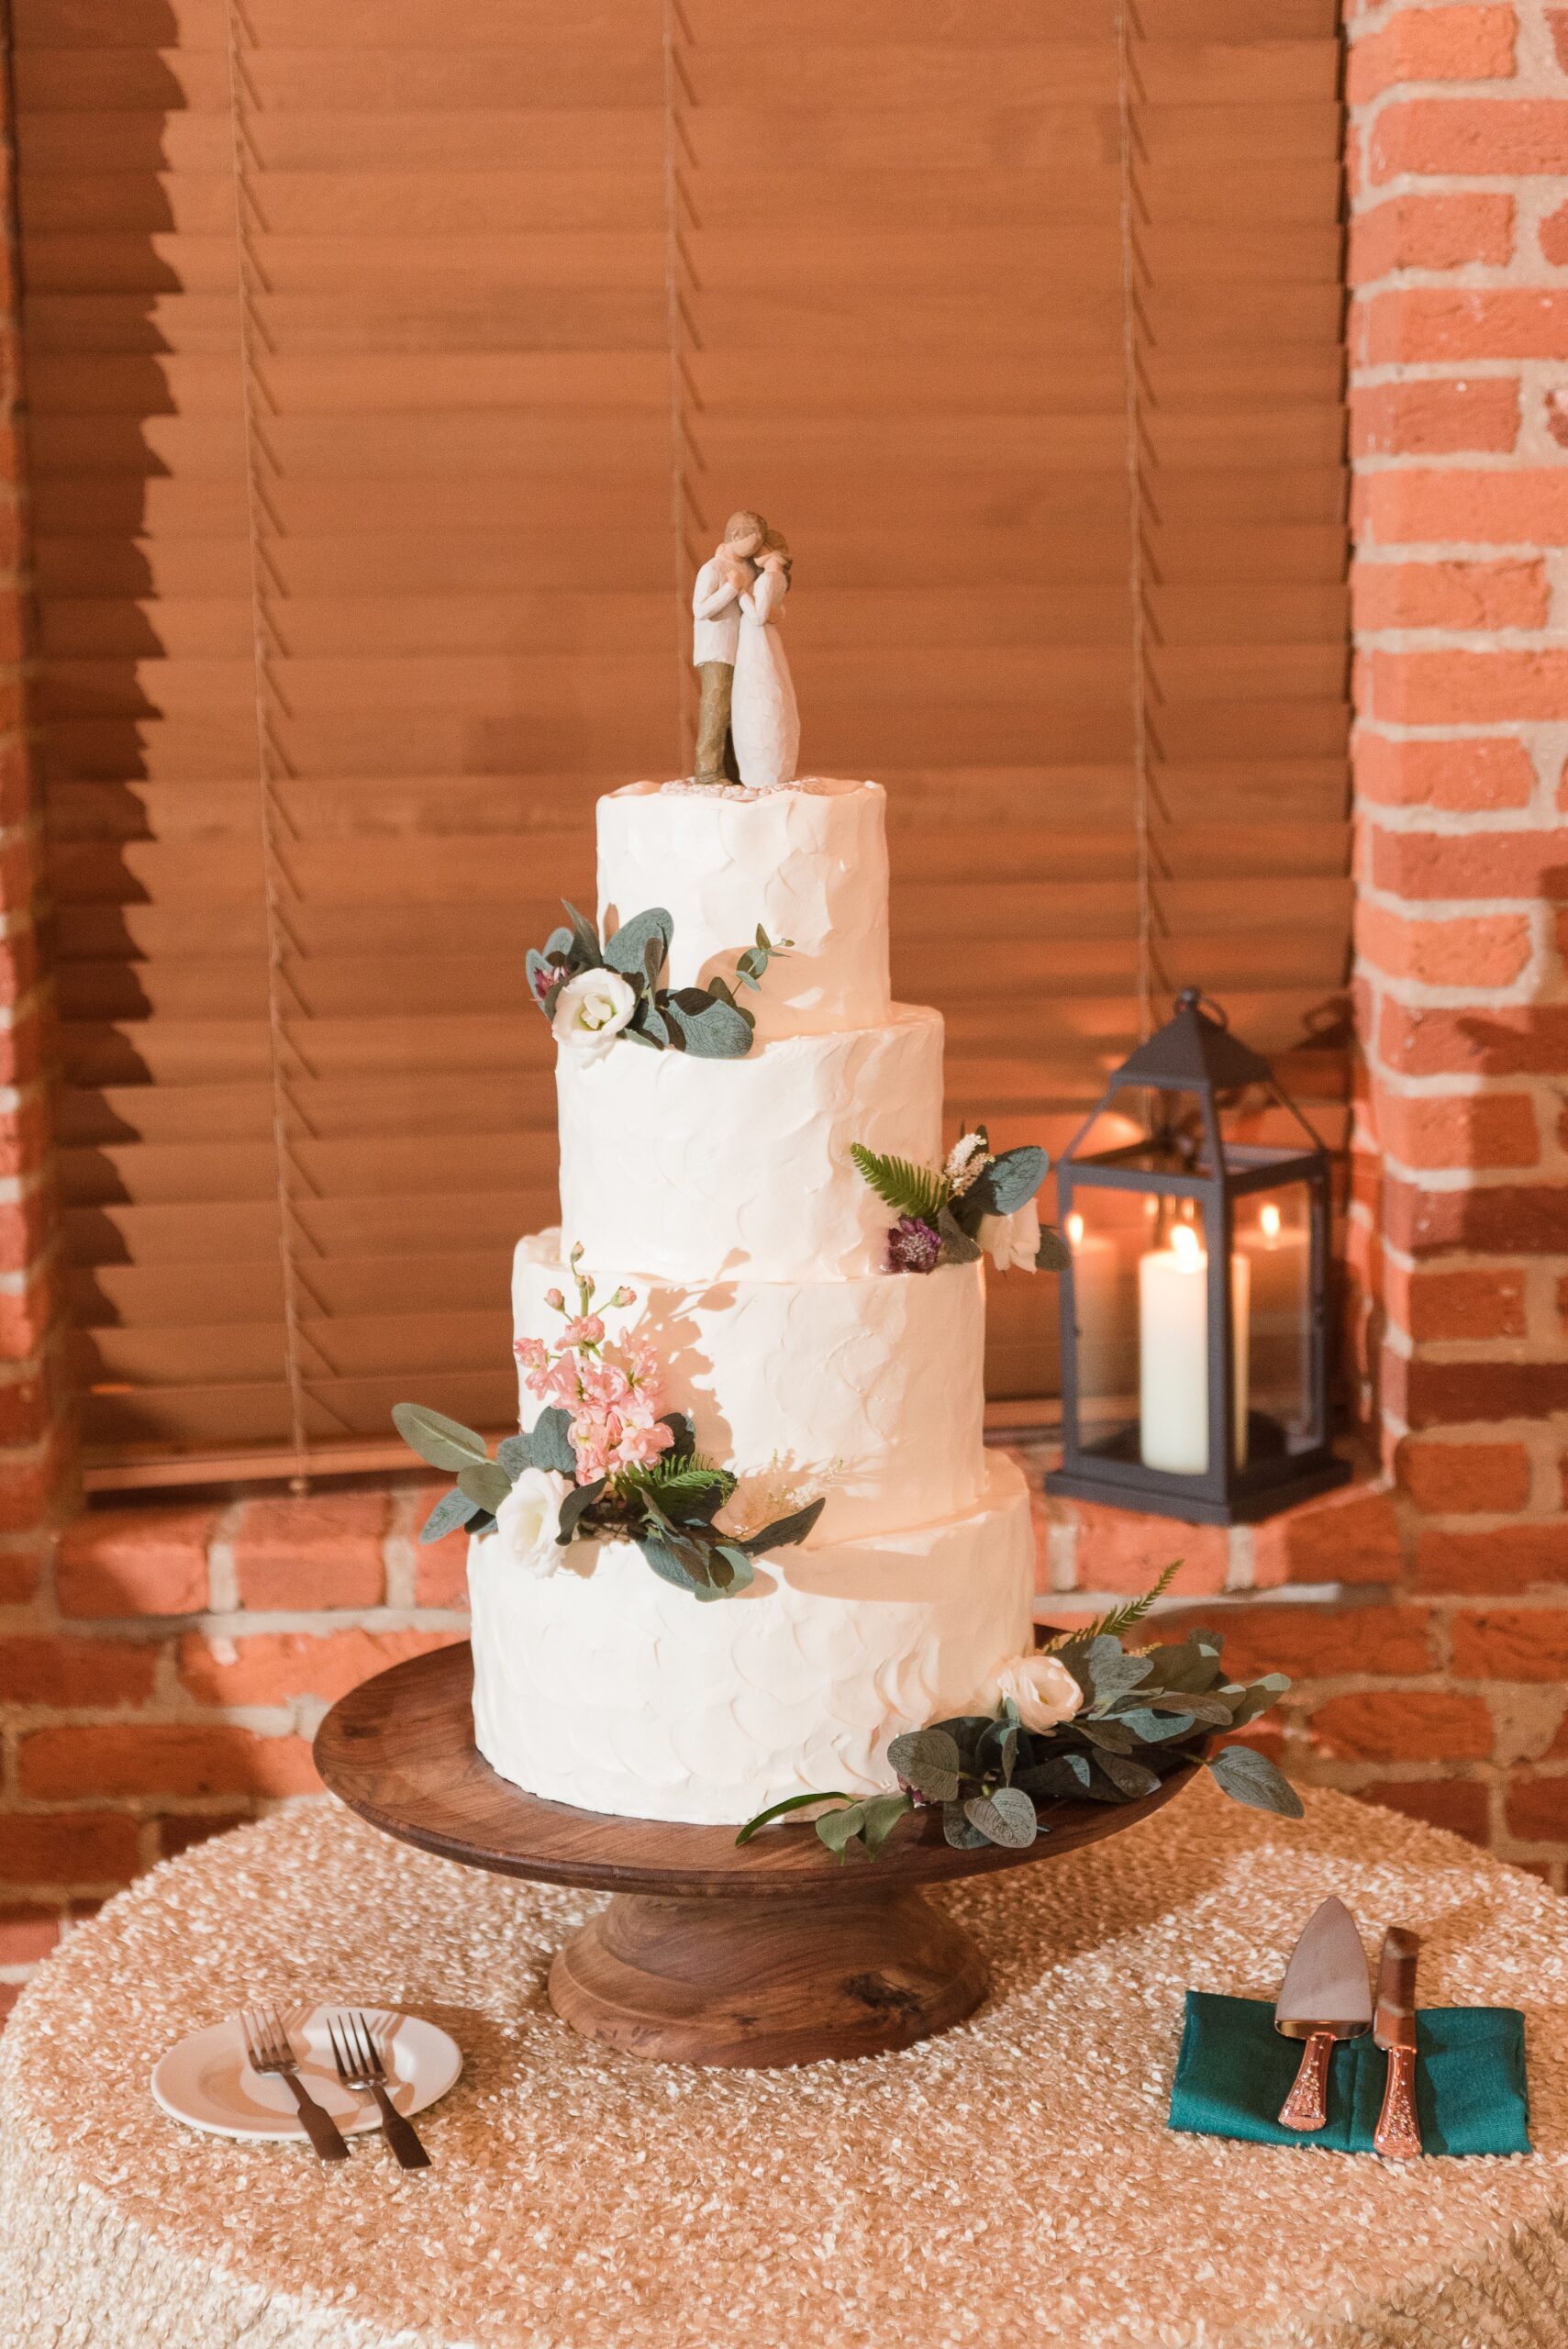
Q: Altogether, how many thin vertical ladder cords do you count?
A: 3